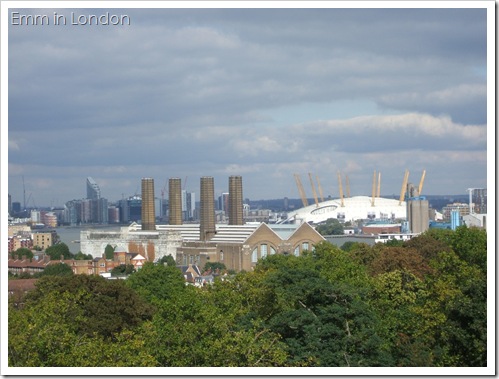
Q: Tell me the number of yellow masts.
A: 9